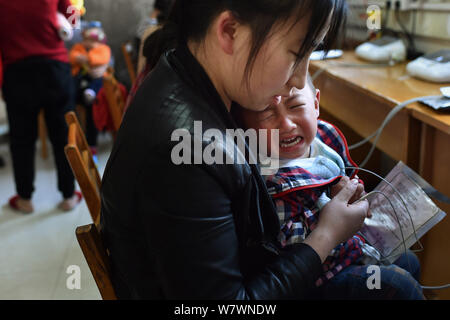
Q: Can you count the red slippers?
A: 2